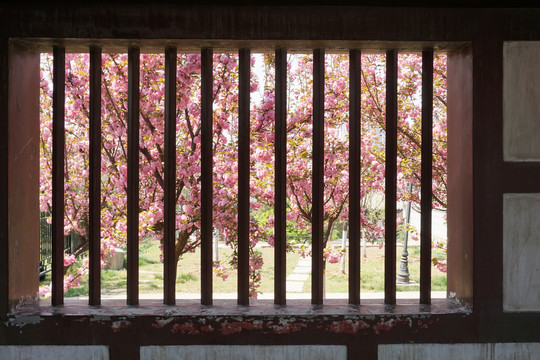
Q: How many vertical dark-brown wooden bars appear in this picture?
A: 11